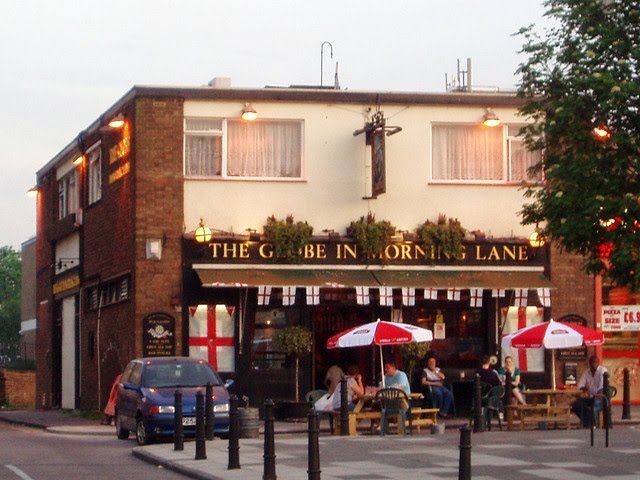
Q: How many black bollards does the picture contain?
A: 12